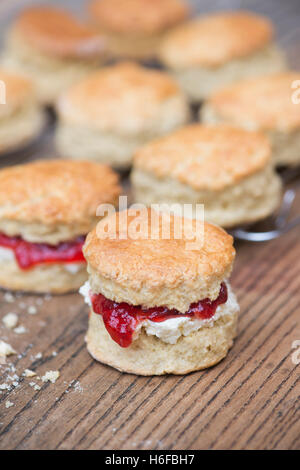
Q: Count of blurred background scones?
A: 7